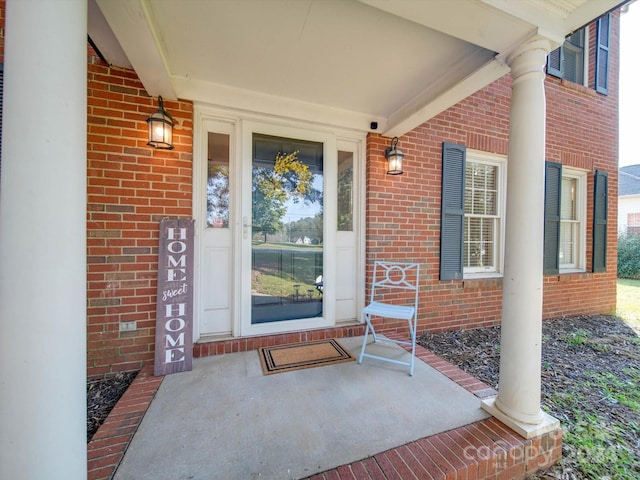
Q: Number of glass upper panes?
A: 2